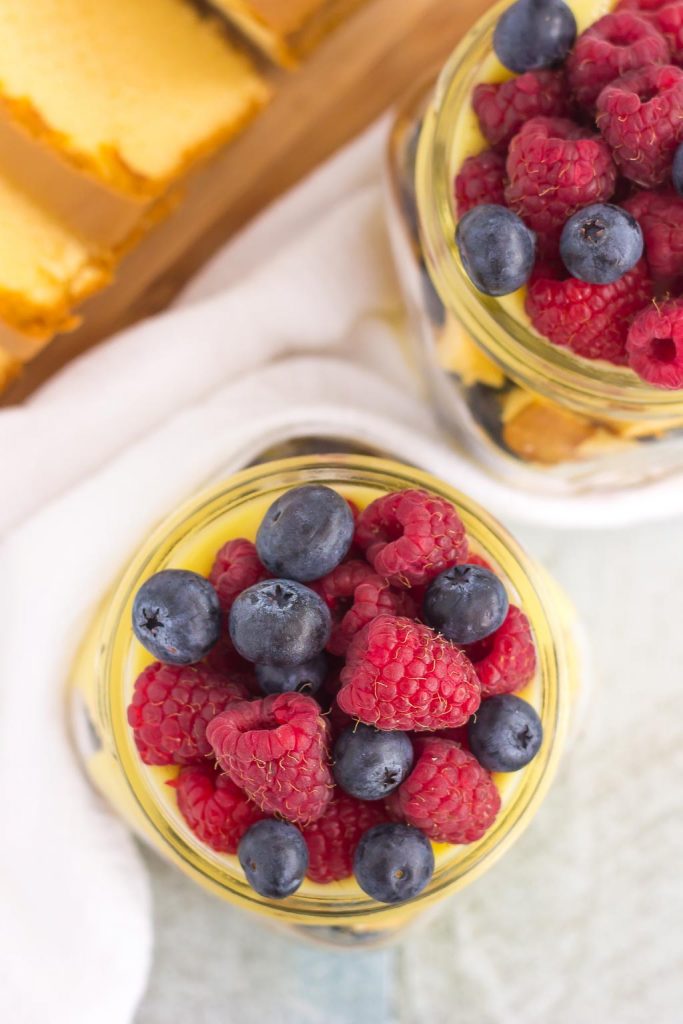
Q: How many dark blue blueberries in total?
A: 13